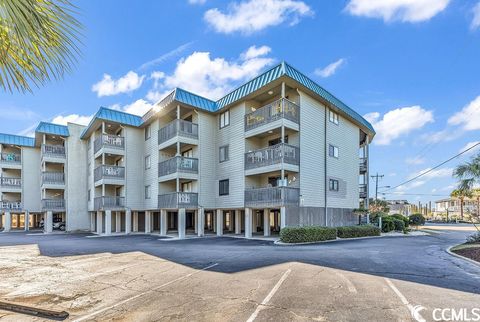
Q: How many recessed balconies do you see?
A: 15